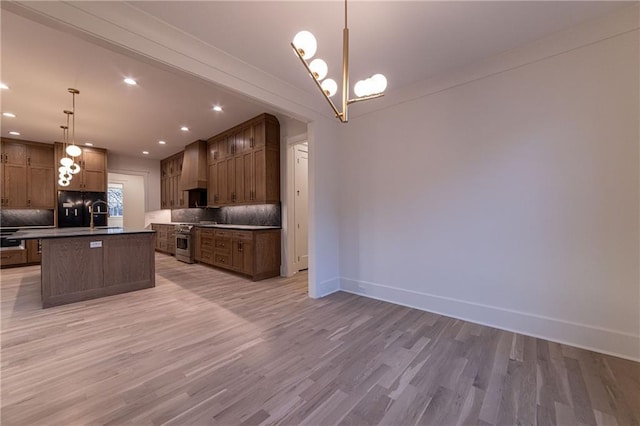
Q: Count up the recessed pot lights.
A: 9